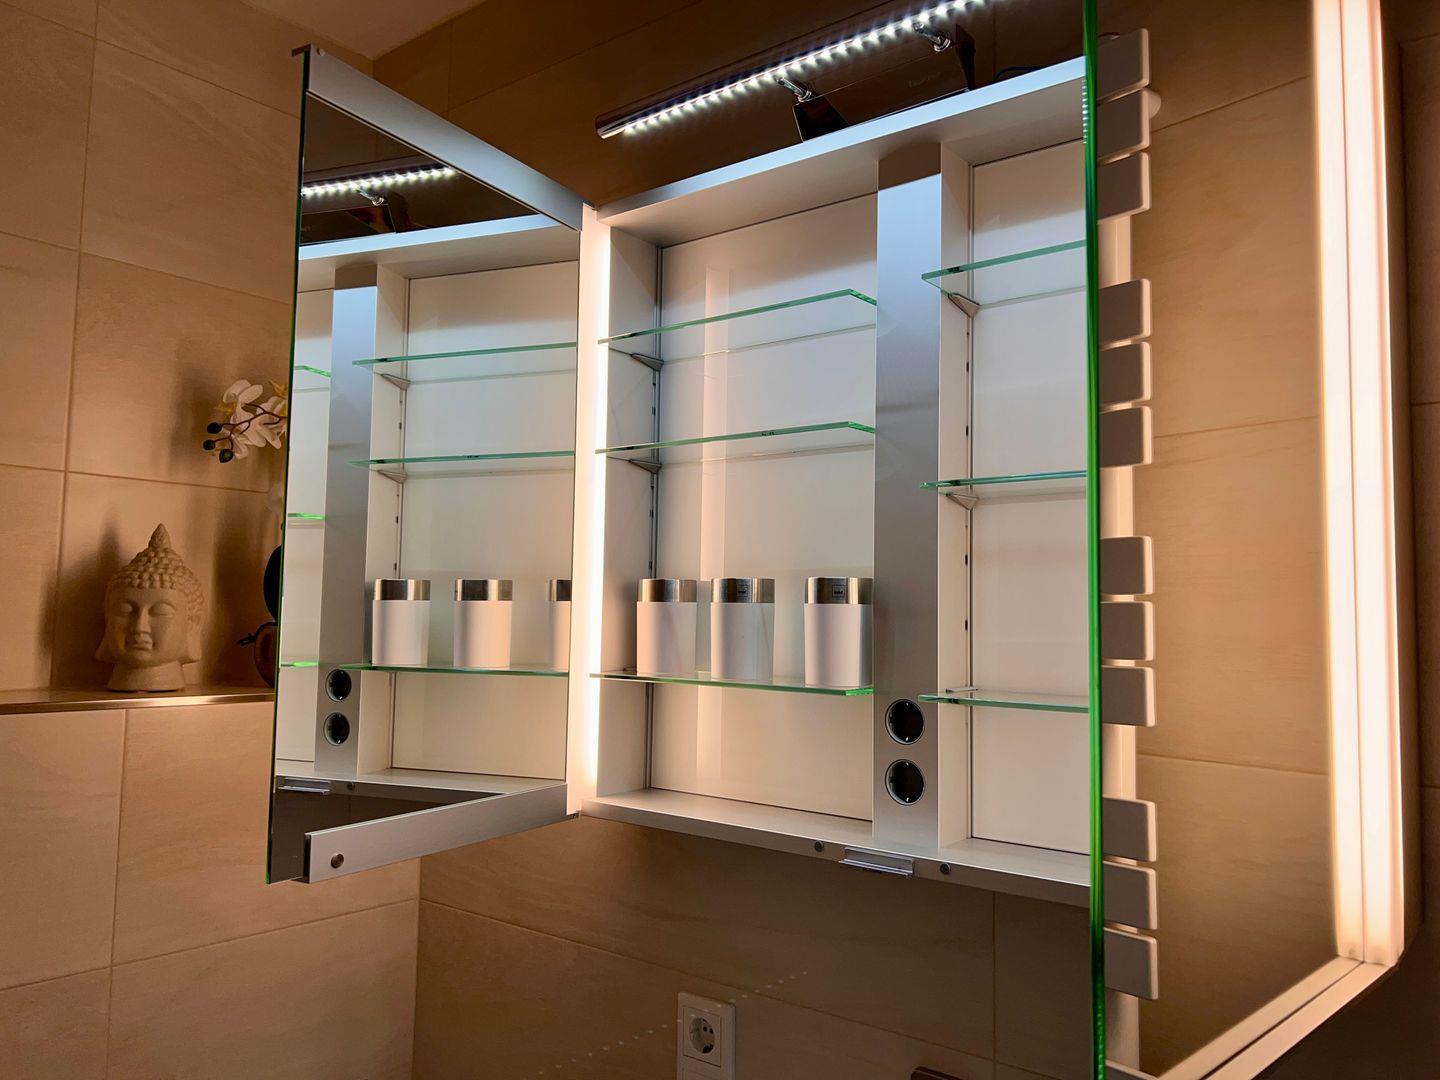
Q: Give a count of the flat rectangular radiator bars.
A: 12